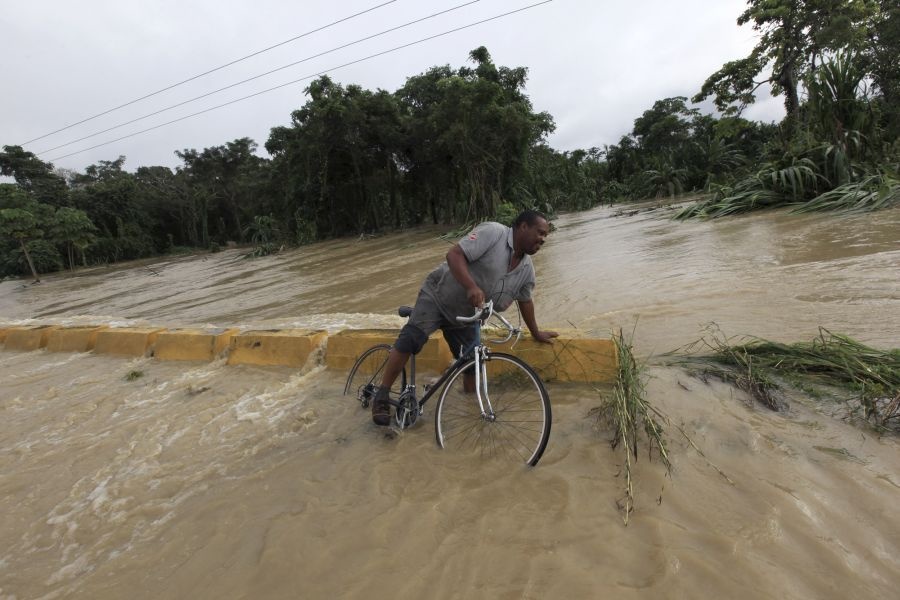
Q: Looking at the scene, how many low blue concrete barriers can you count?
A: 0